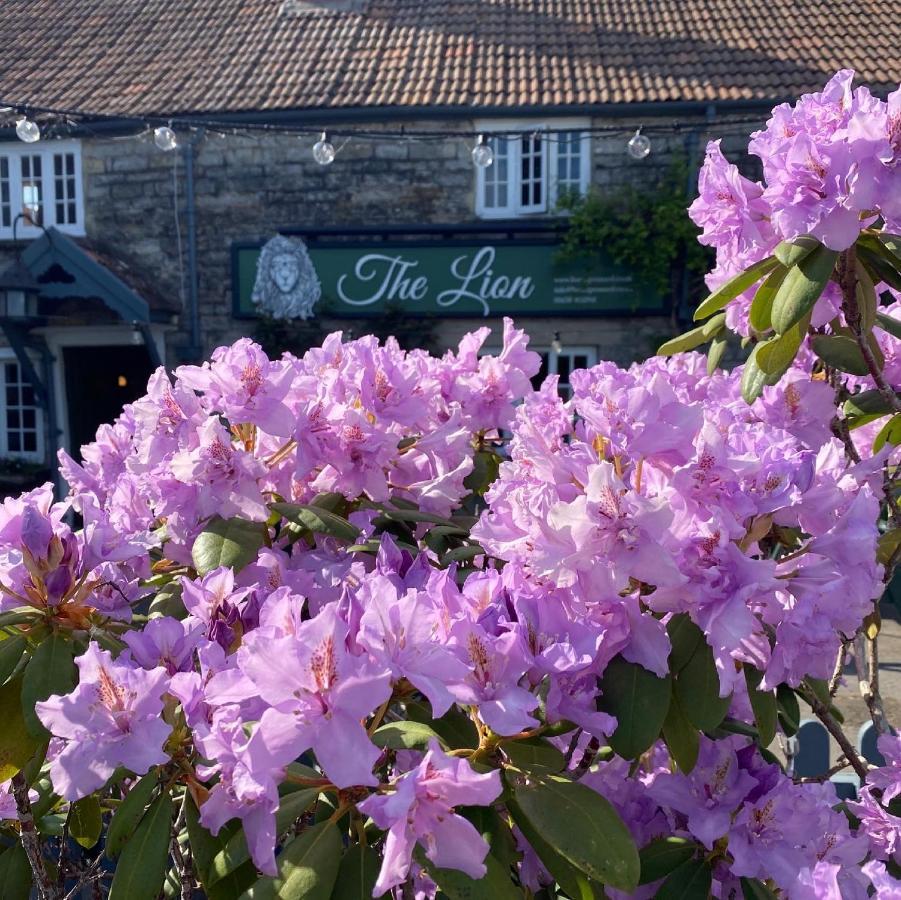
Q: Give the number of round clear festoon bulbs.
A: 5